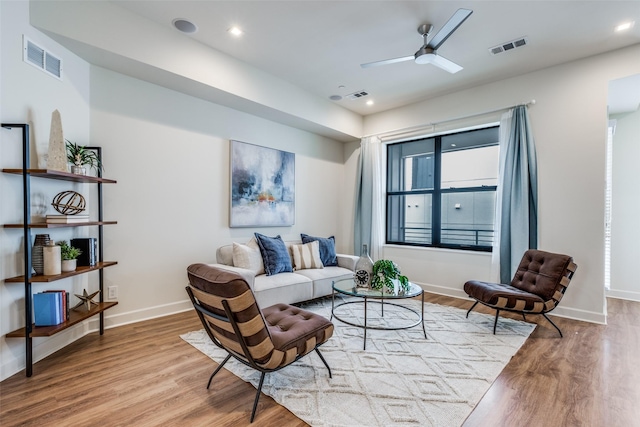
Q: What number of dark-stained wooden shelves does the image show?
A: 4